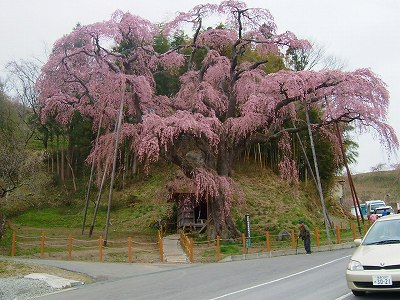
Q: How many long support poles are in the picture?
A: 7